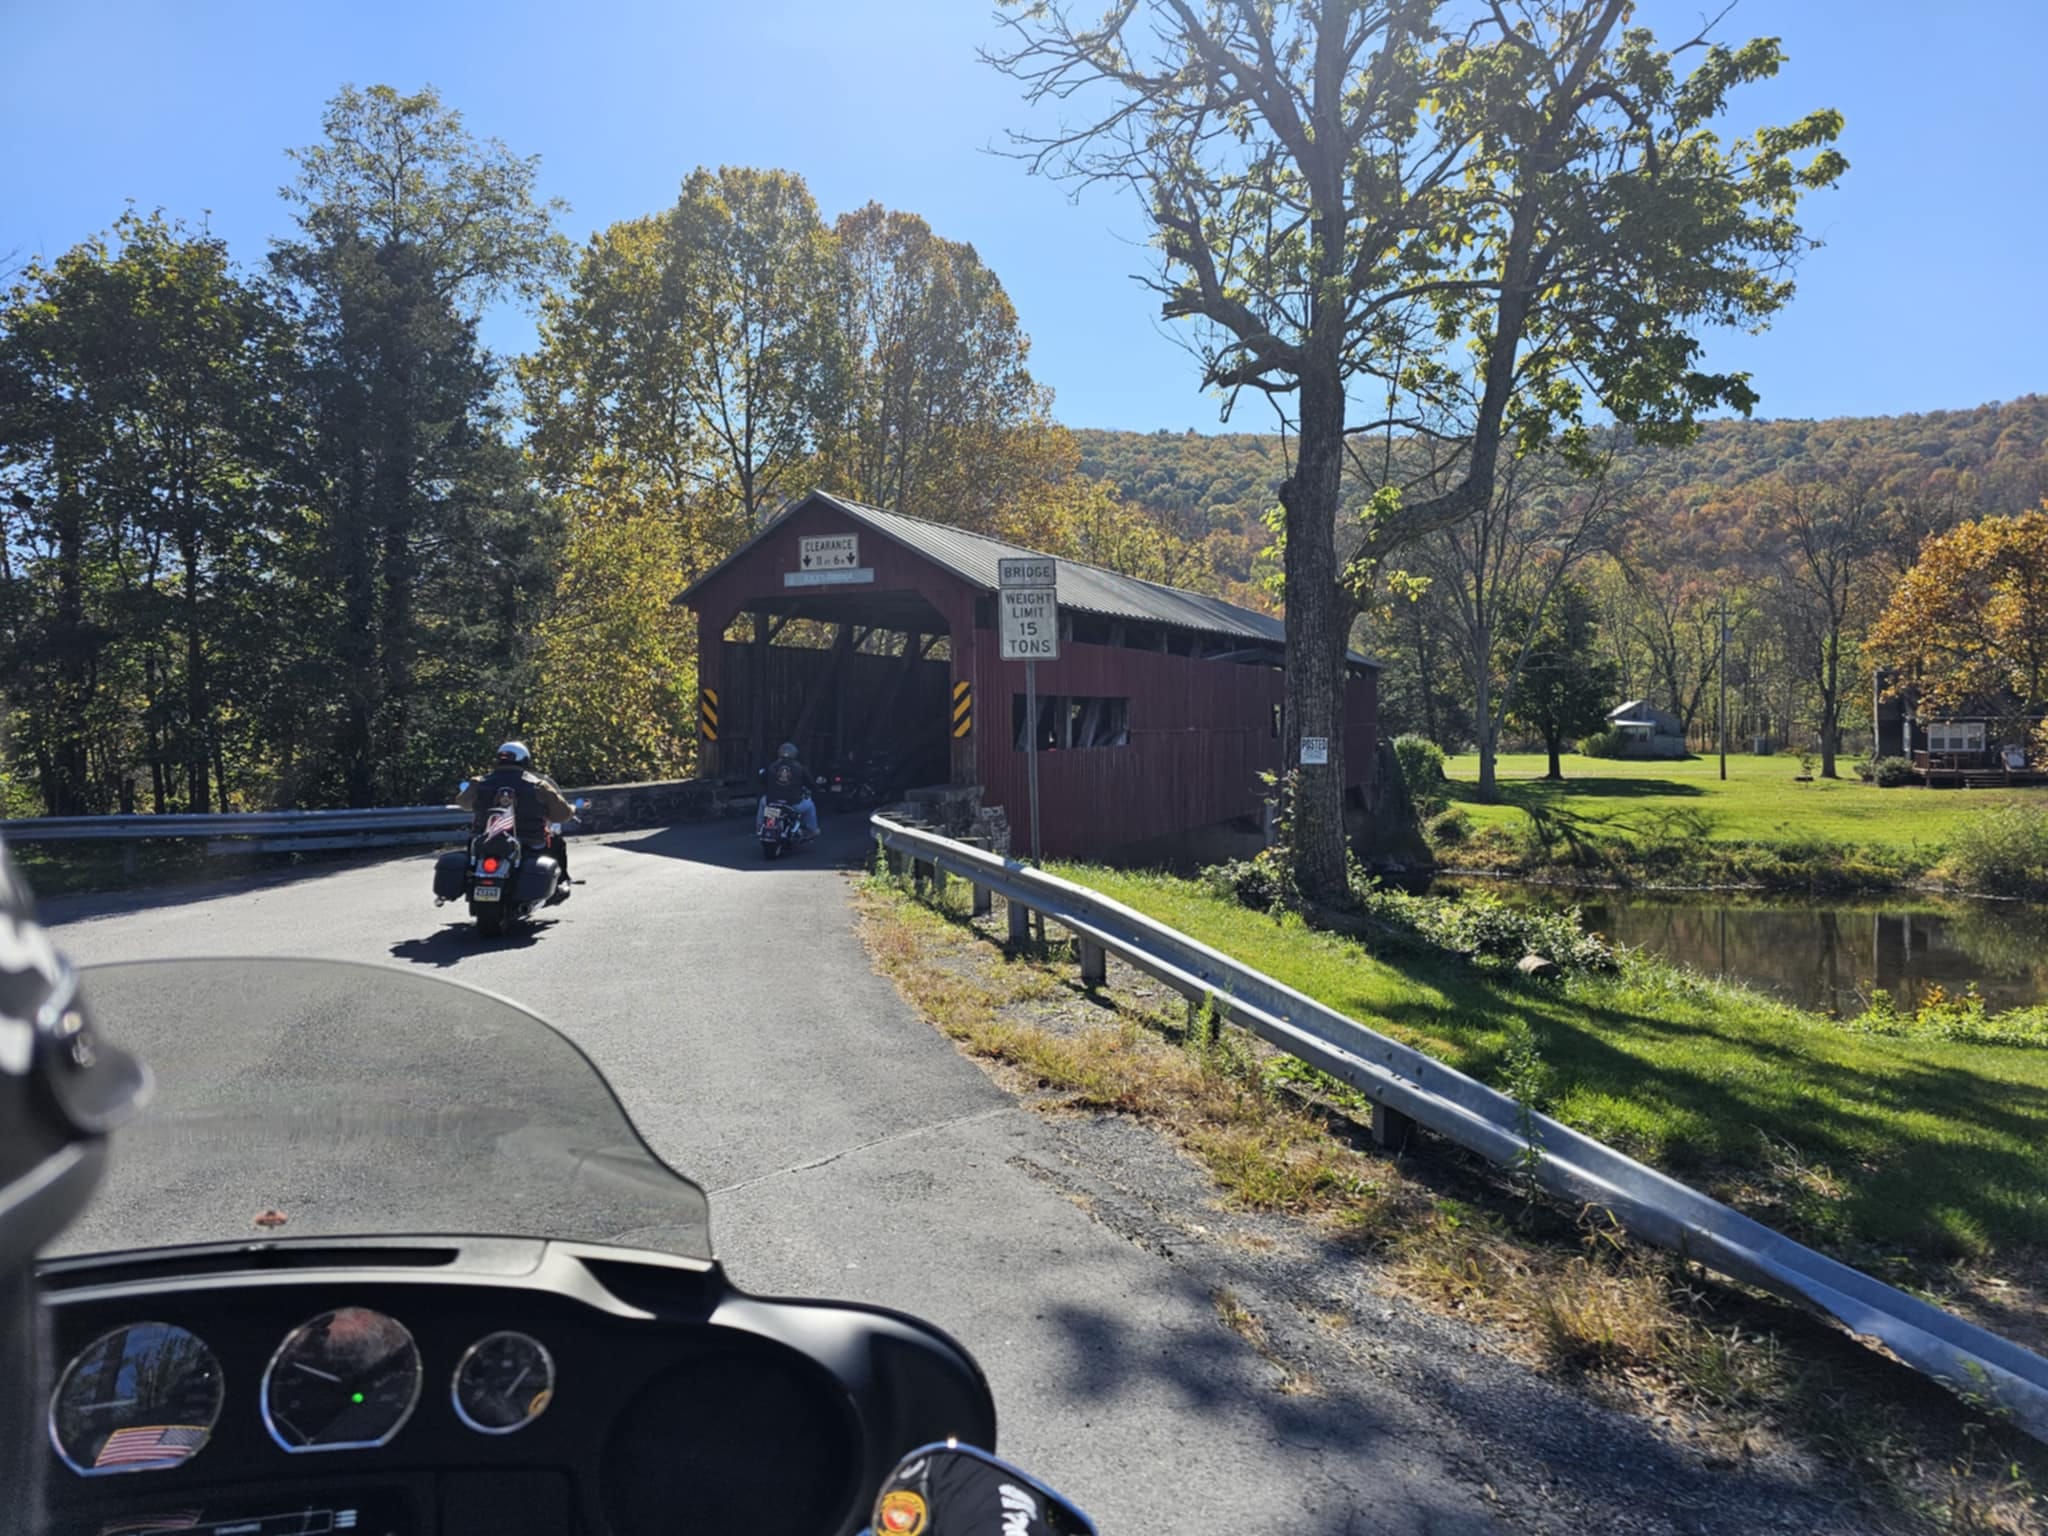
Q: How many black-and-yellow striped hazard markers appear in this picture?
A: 2